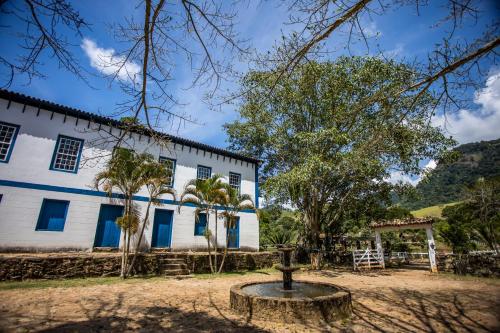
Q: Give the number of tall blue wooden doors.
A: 3